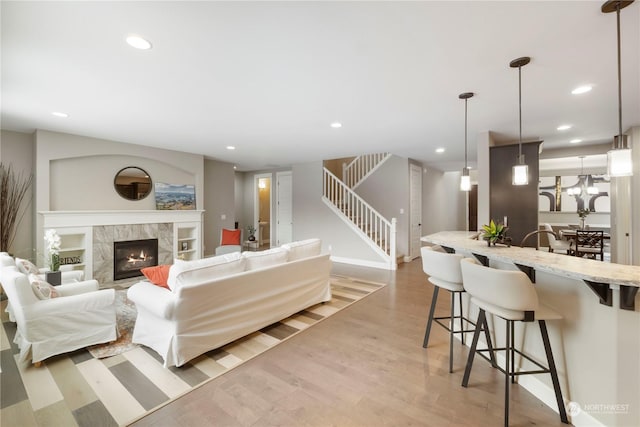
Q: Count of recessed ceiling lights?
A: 8